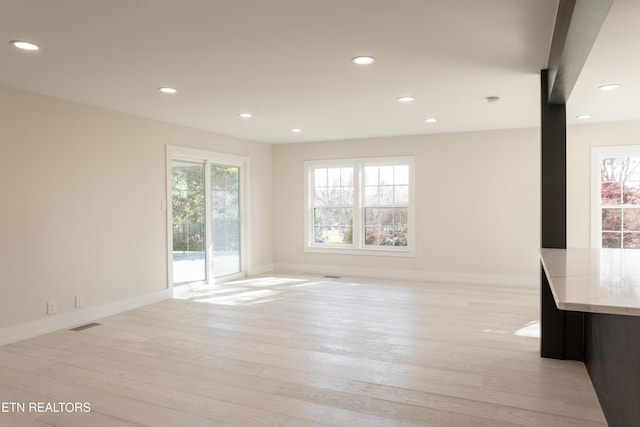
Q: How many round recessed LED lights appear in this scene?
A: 9